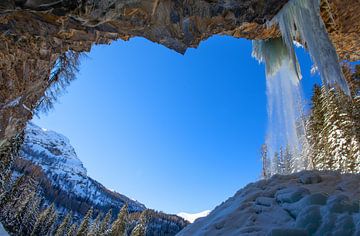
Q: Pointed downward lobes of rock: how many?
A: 1